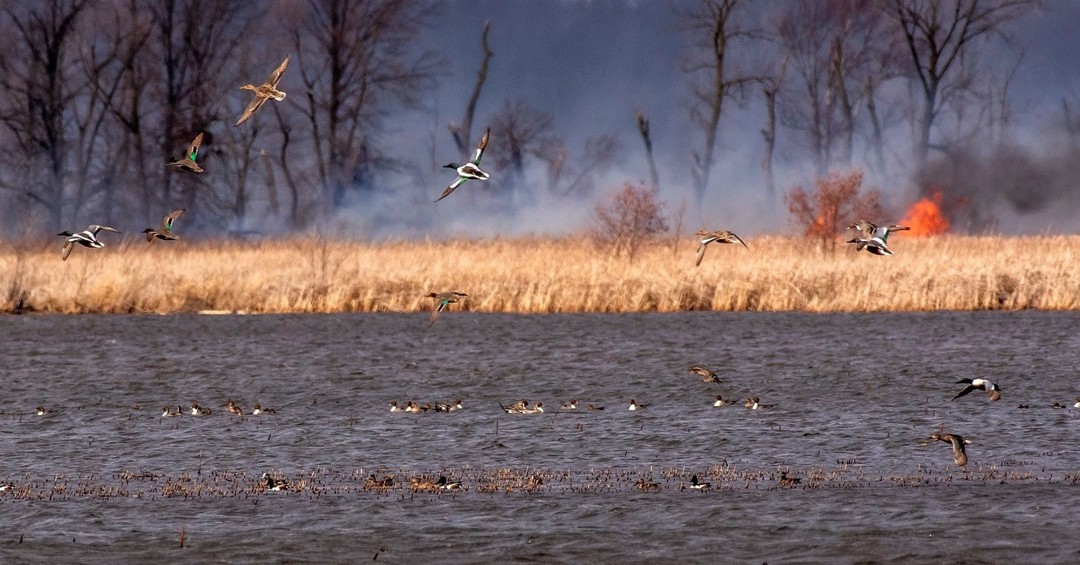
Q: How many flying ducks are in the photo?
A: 12